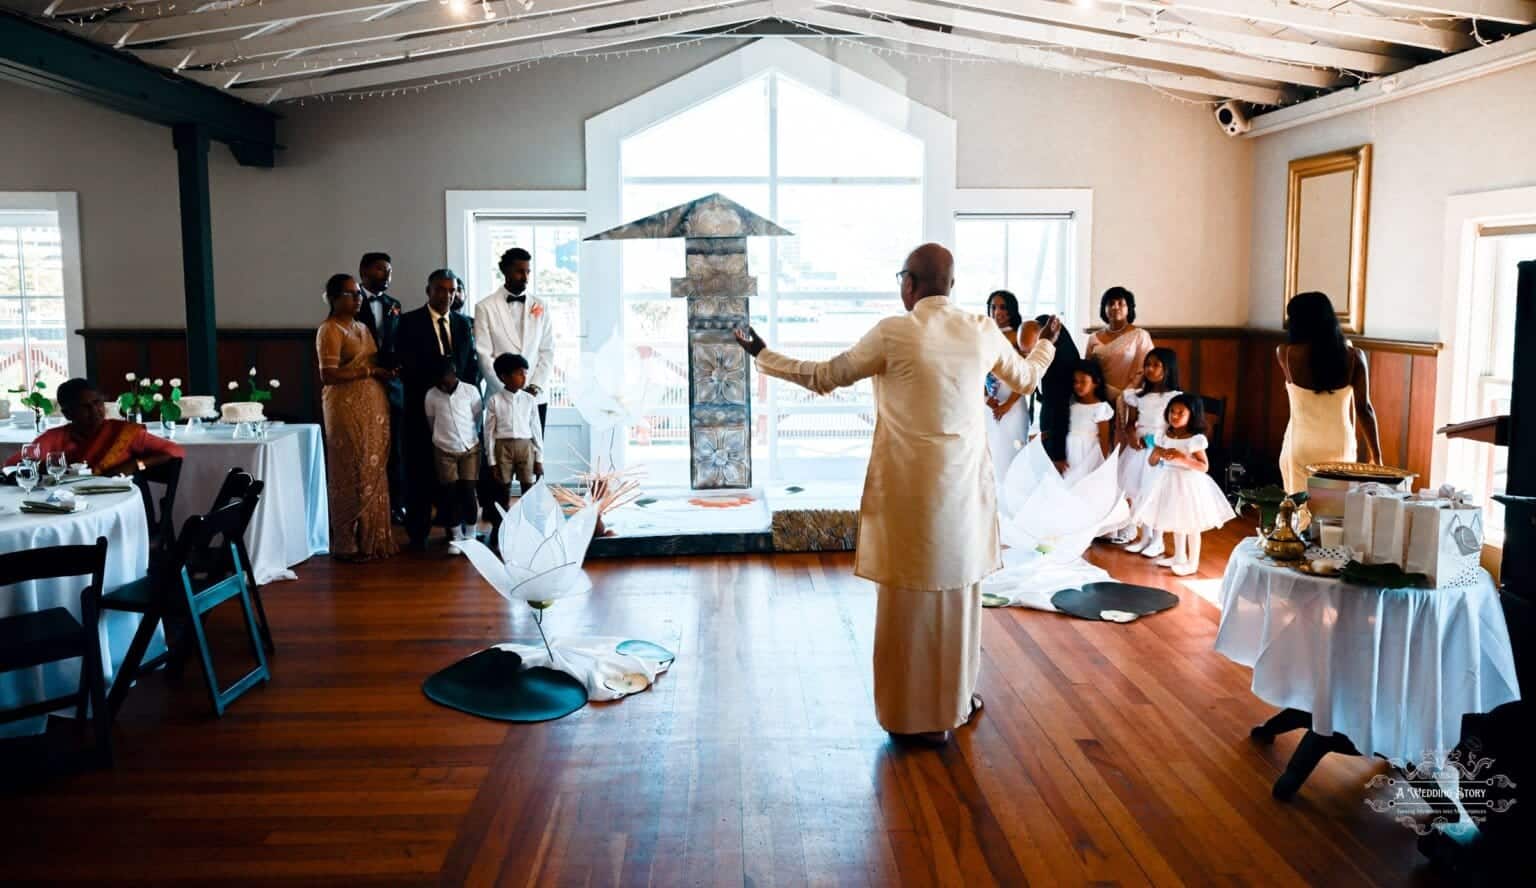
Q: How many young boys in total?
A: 2